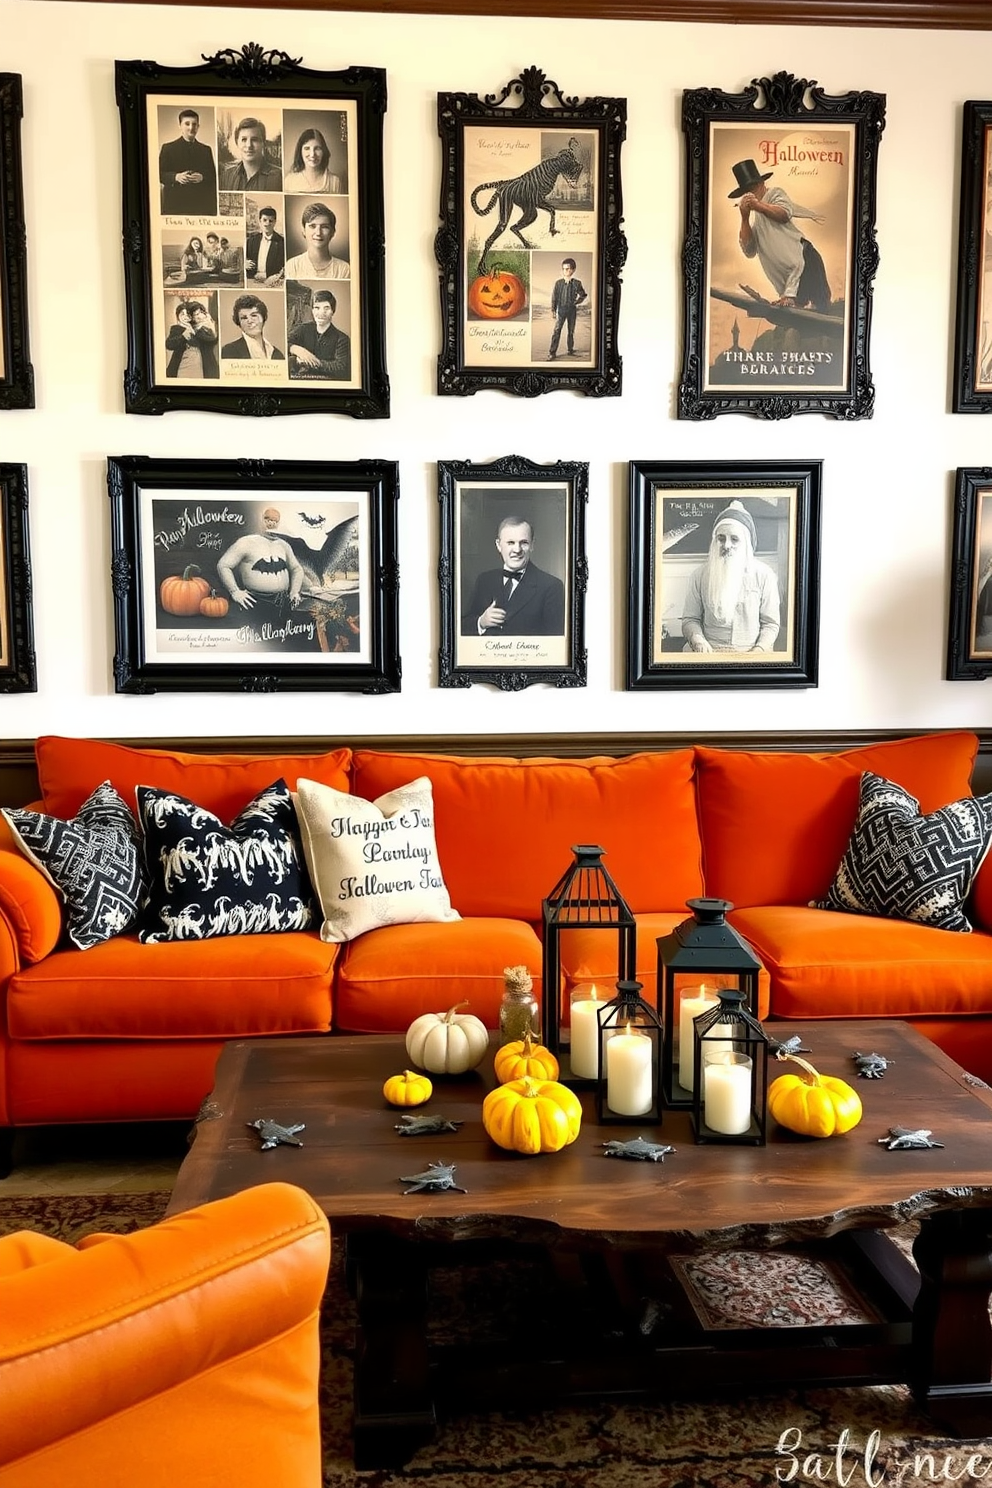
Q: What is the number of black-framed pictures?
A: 10